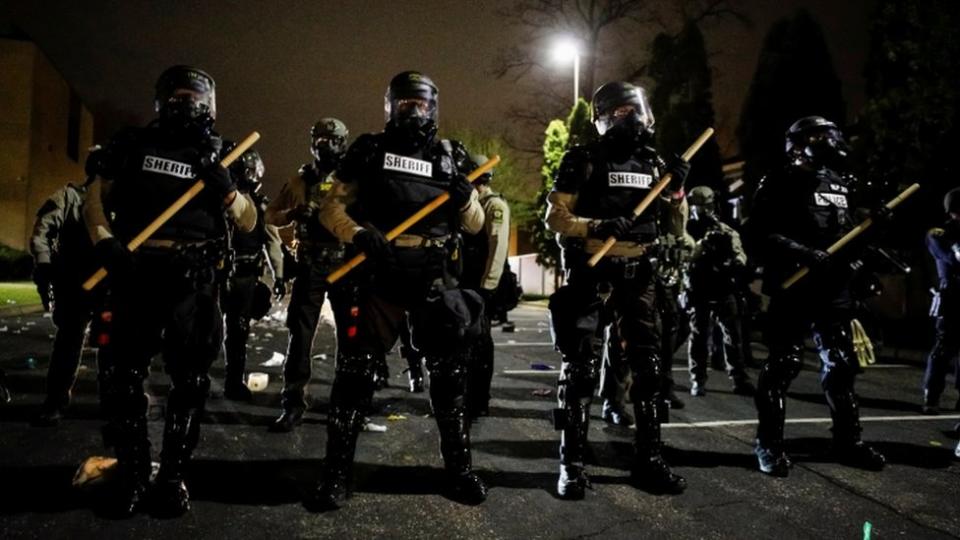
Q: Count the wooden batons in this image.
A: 4